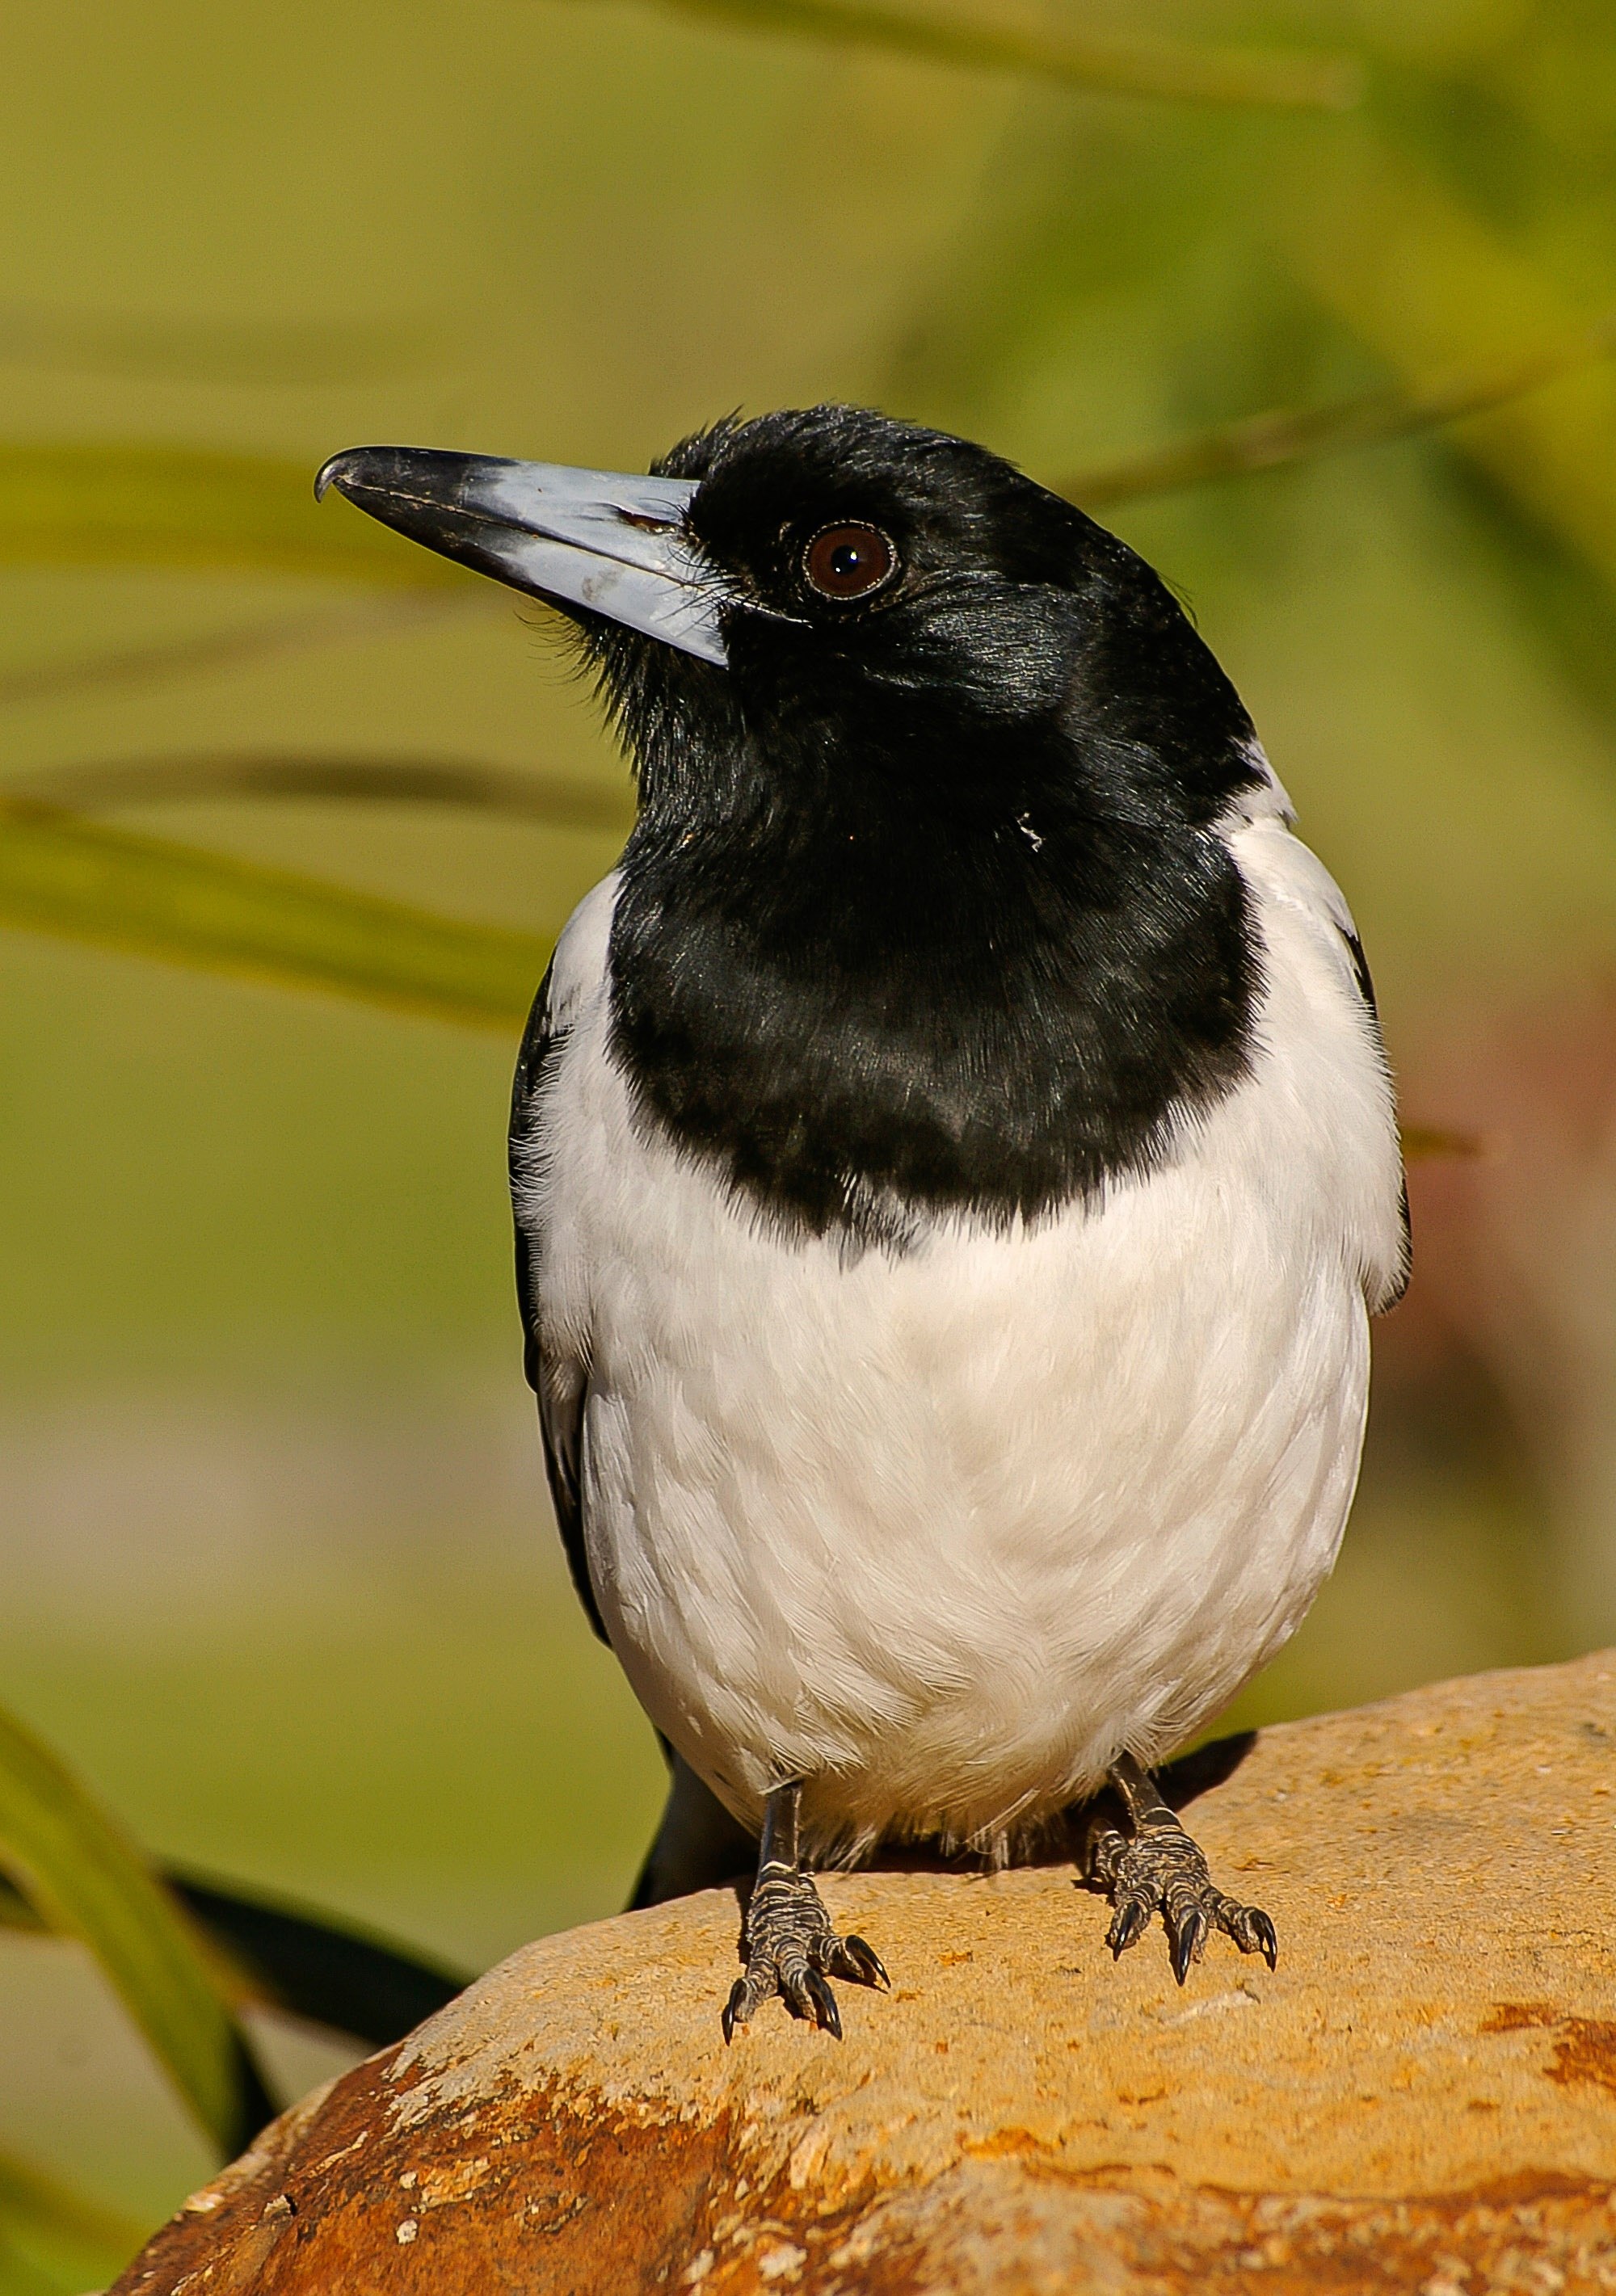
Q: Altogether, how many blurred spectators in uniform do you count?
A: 0